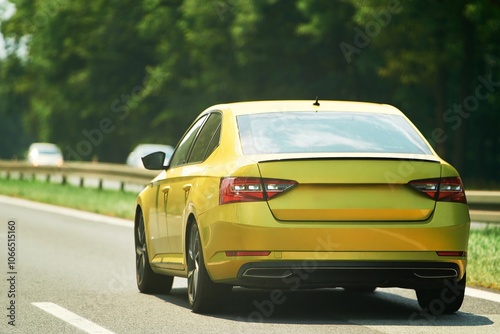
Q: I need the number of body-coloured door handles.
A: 2